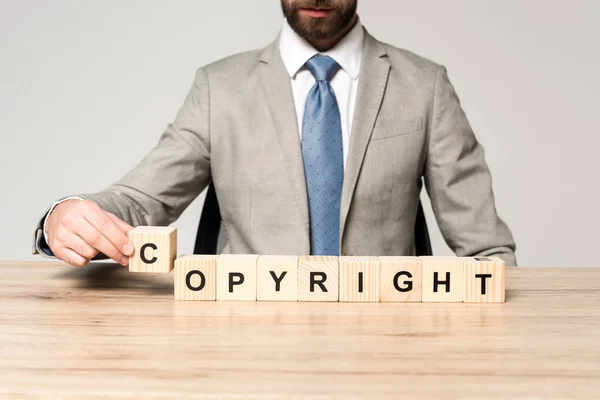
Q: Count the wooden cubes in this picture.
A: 9